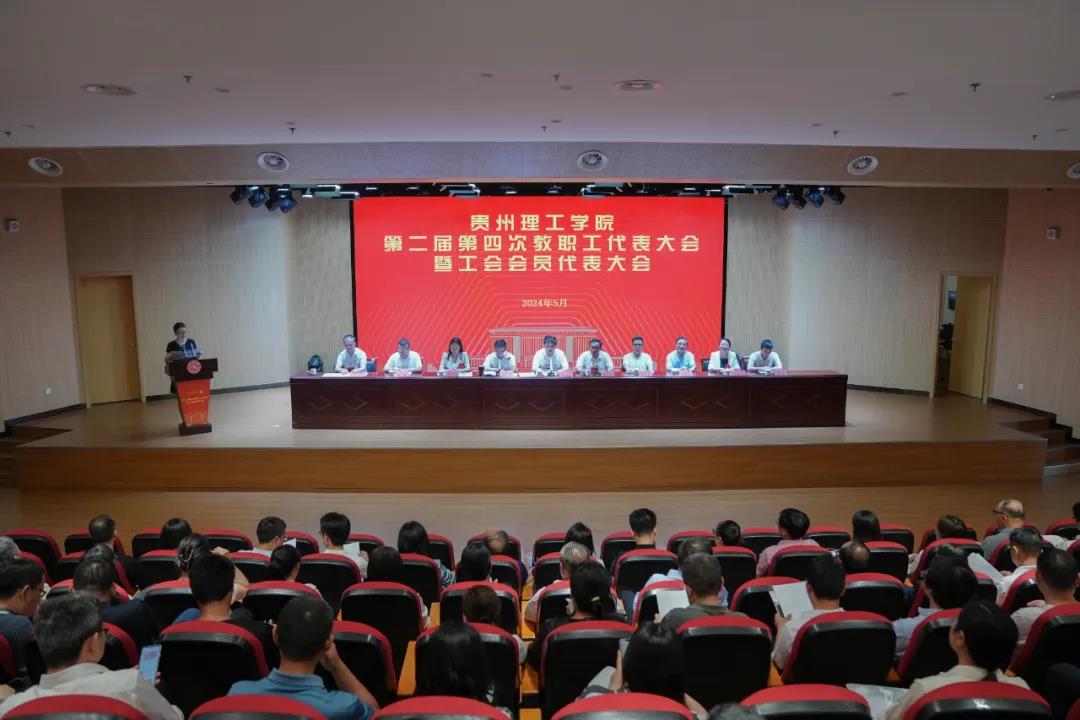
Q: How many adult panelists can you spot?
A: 10